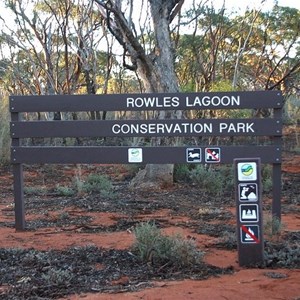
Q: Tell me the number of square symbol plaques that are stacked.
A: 4